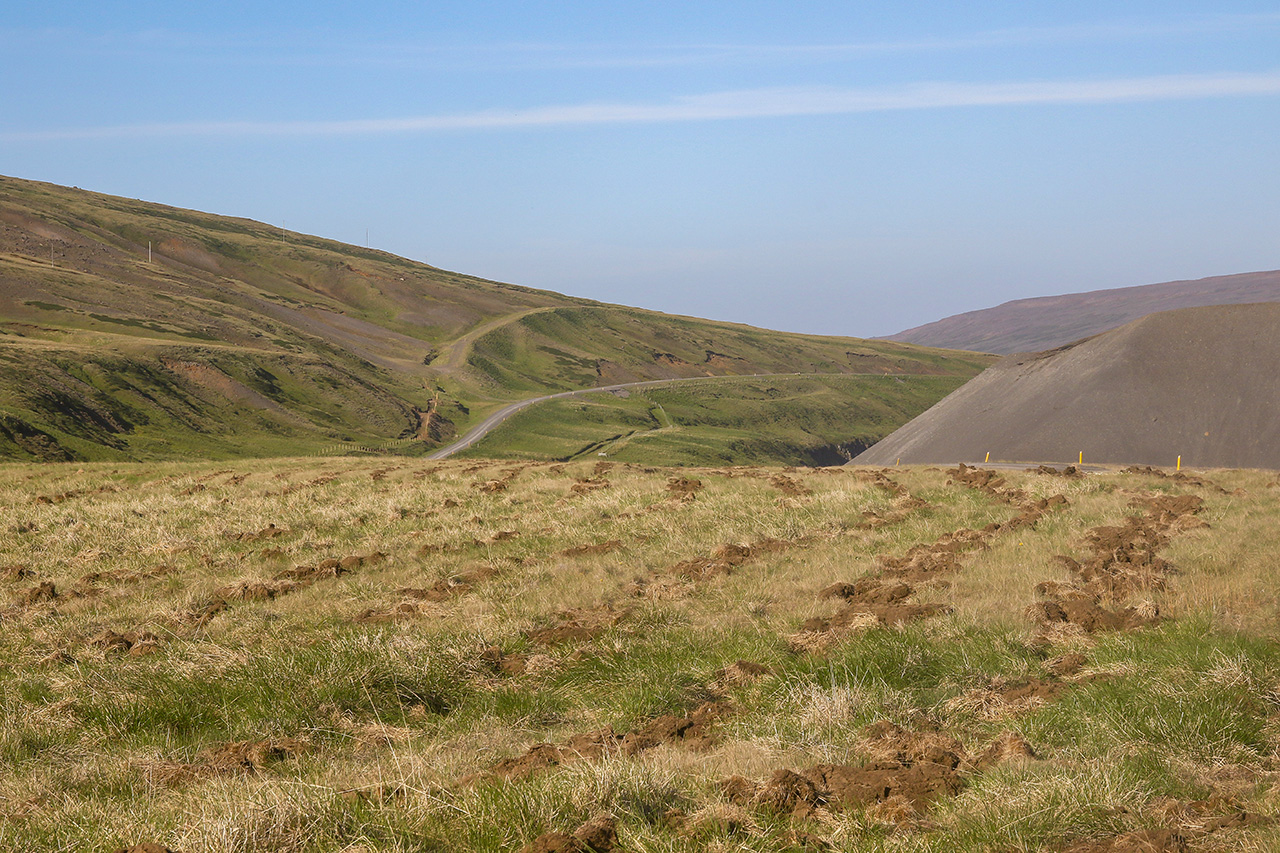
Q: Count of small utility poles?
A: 4